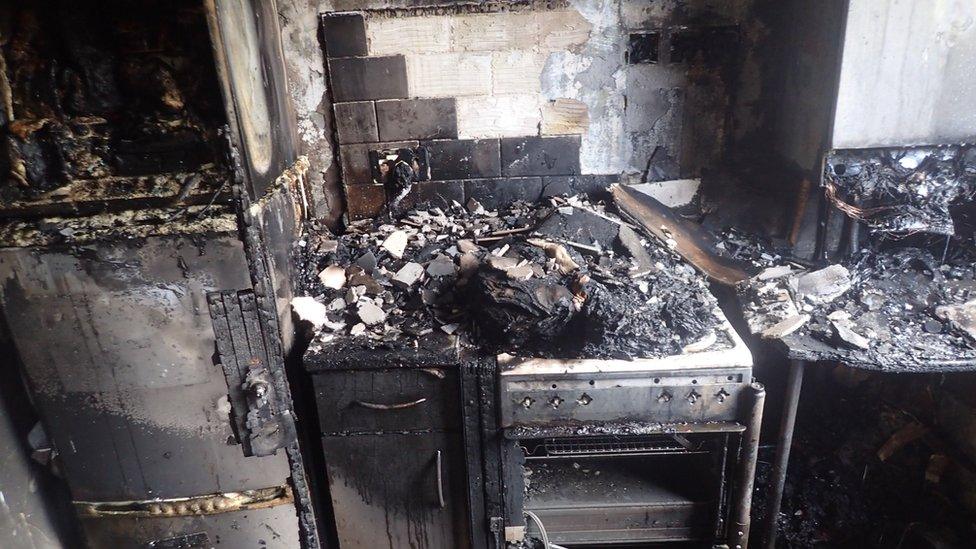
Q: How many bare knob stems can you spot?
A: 6